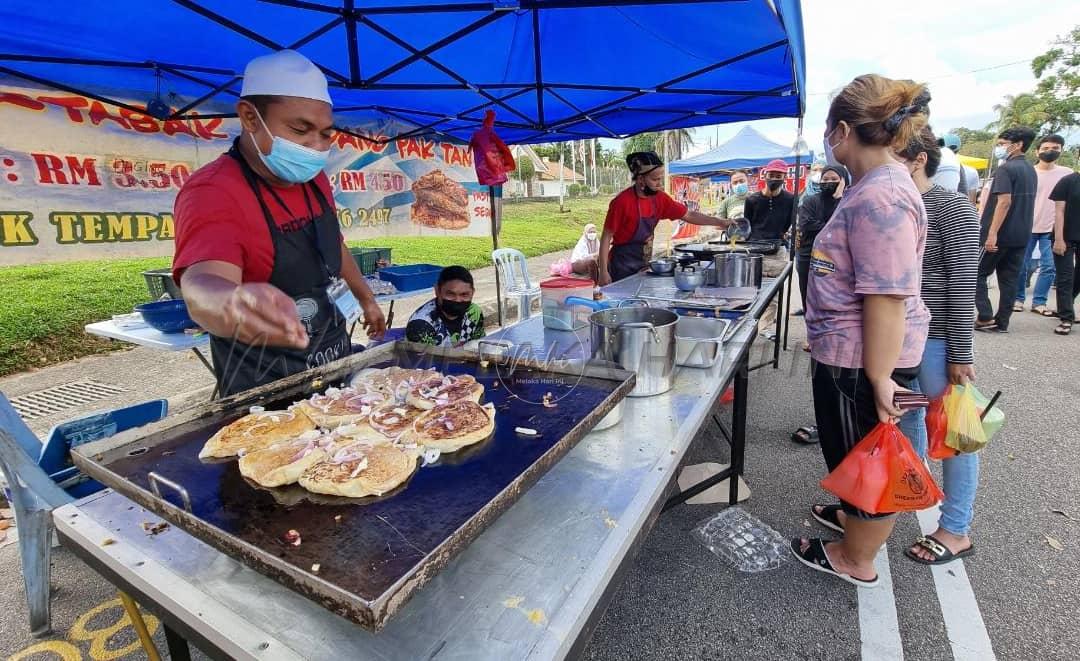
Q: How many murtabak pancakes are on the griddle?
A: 8